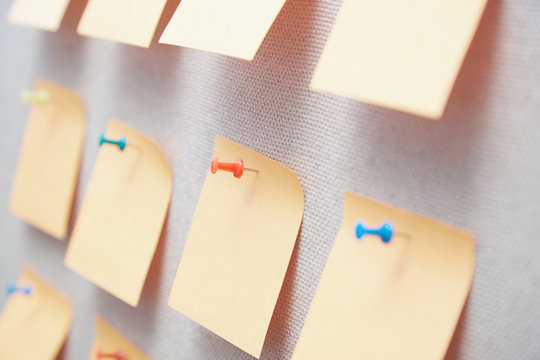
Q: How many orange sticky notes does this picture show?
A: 10